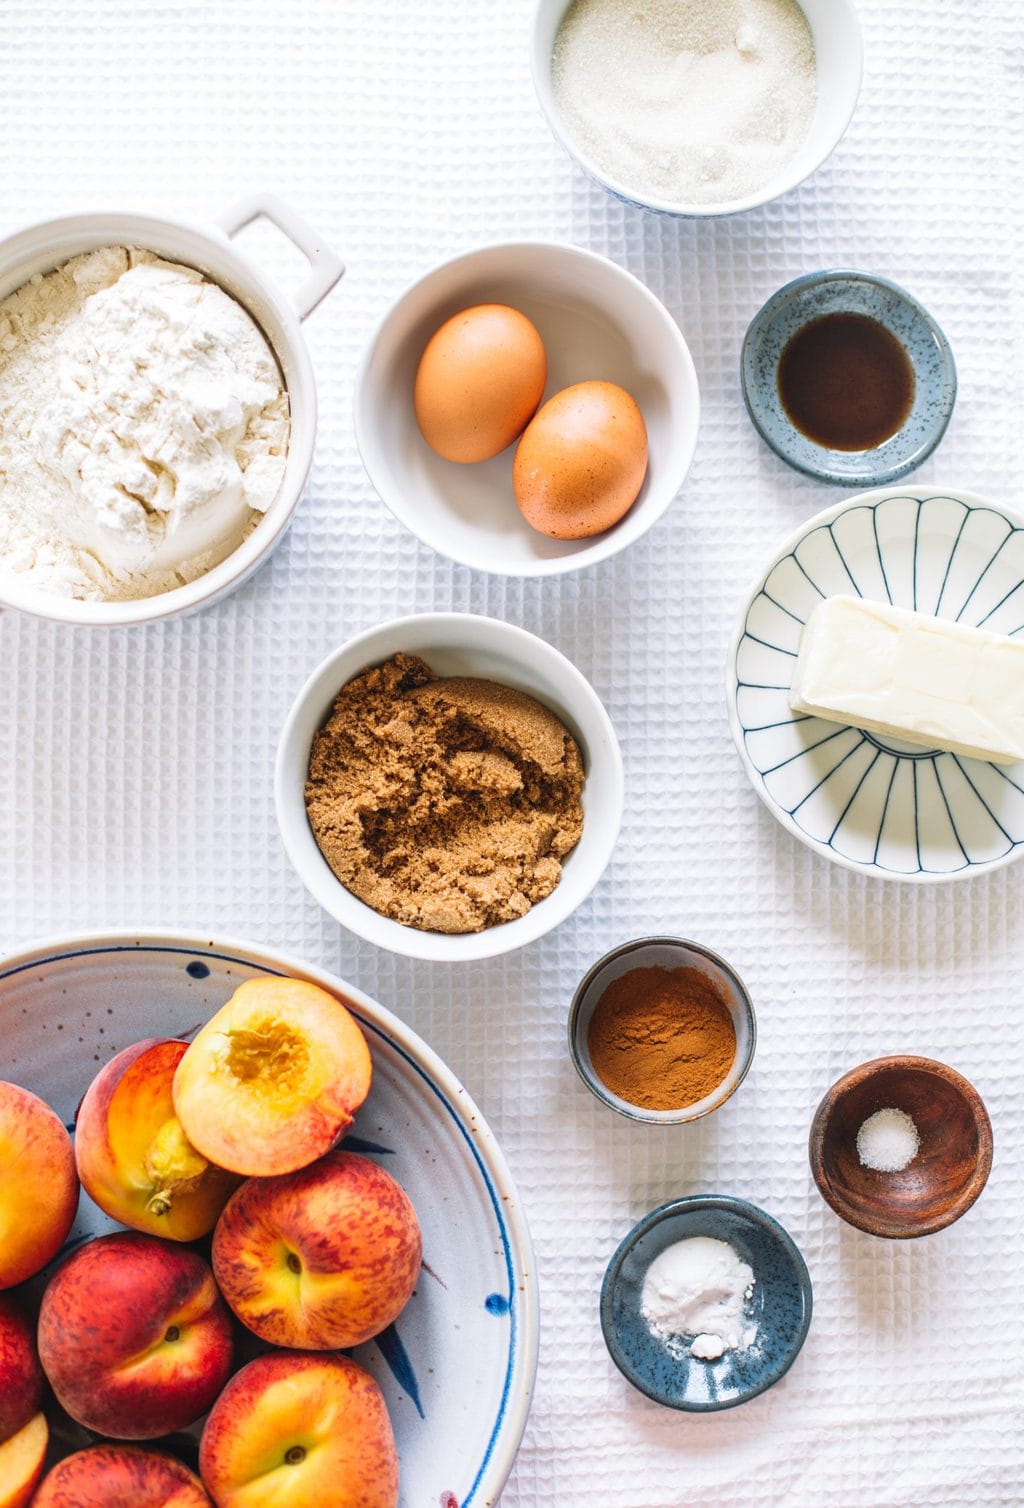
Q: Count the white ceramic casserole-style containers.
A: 1